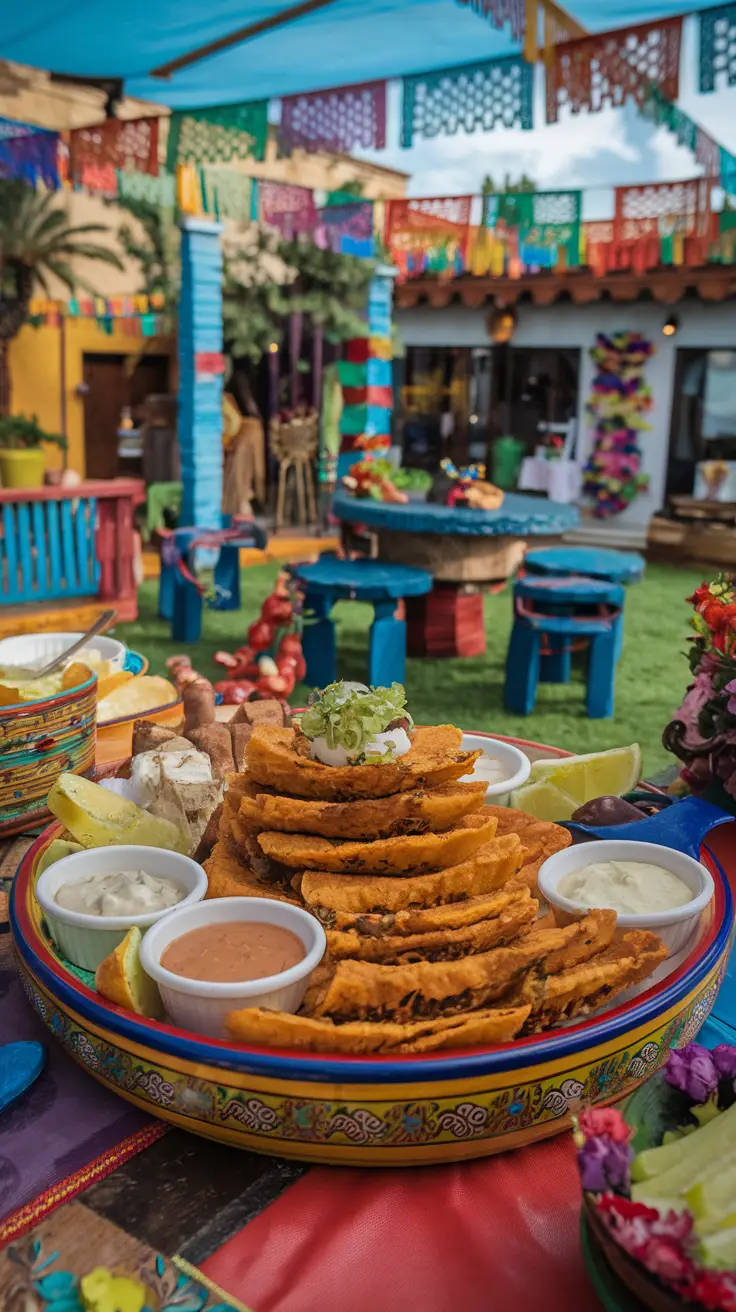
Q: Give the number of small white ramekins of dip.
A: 4